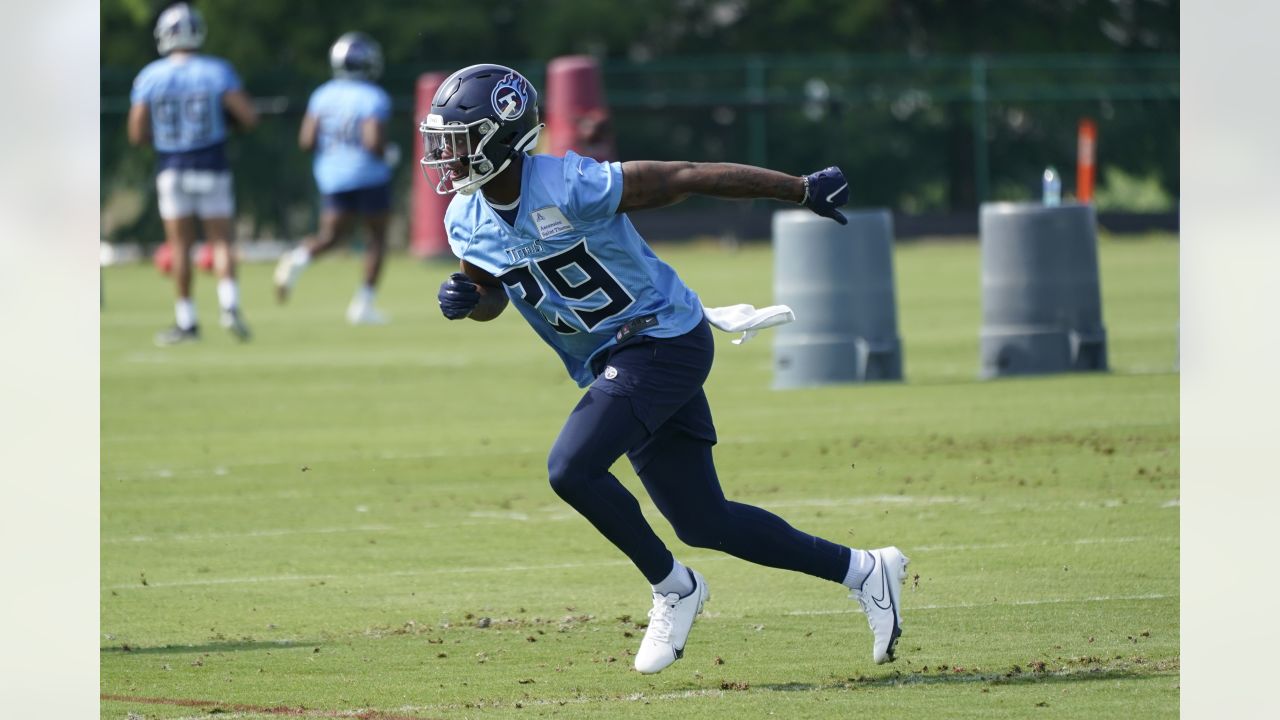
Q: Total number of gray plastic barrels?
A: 2